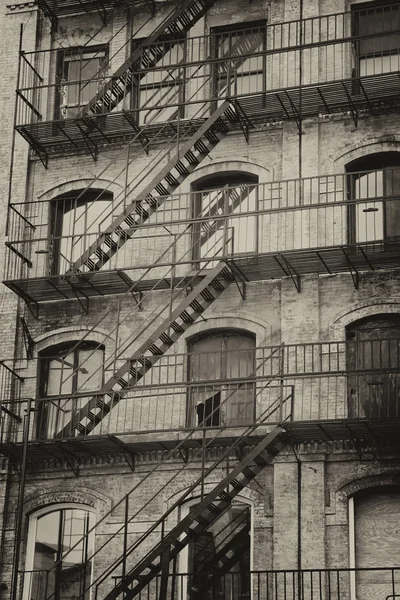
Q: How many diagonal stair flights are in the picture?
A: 4